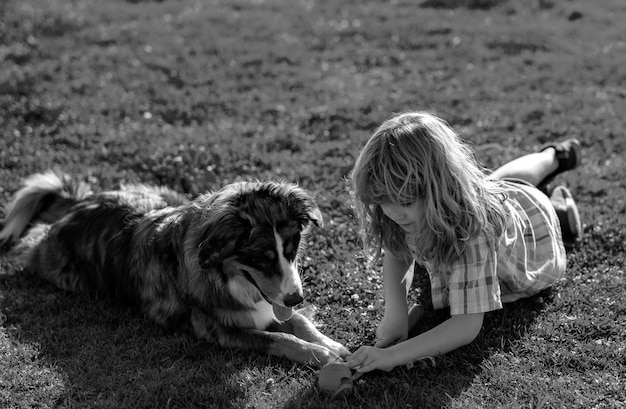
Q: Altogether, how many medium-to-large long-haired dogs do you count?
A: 1